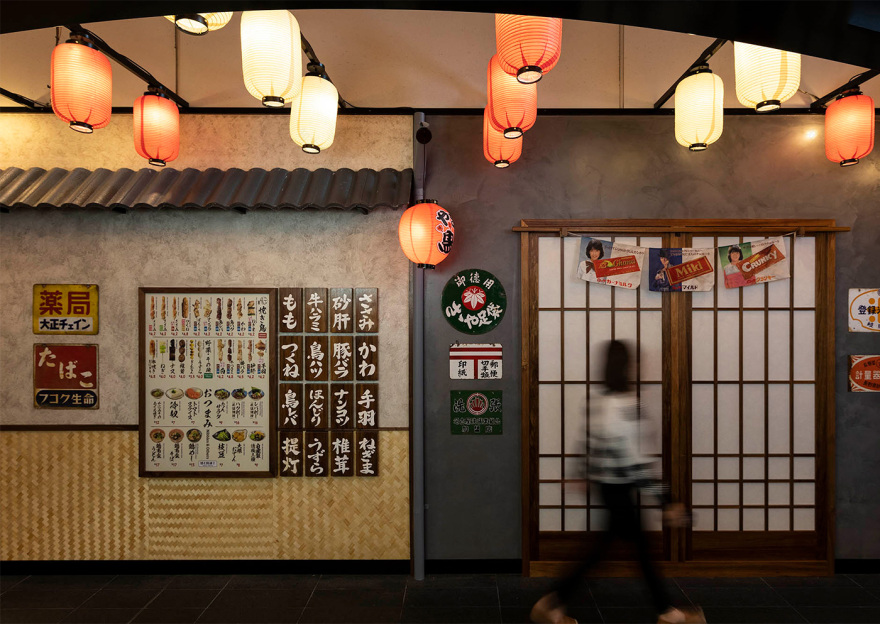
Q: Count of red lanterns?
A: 7